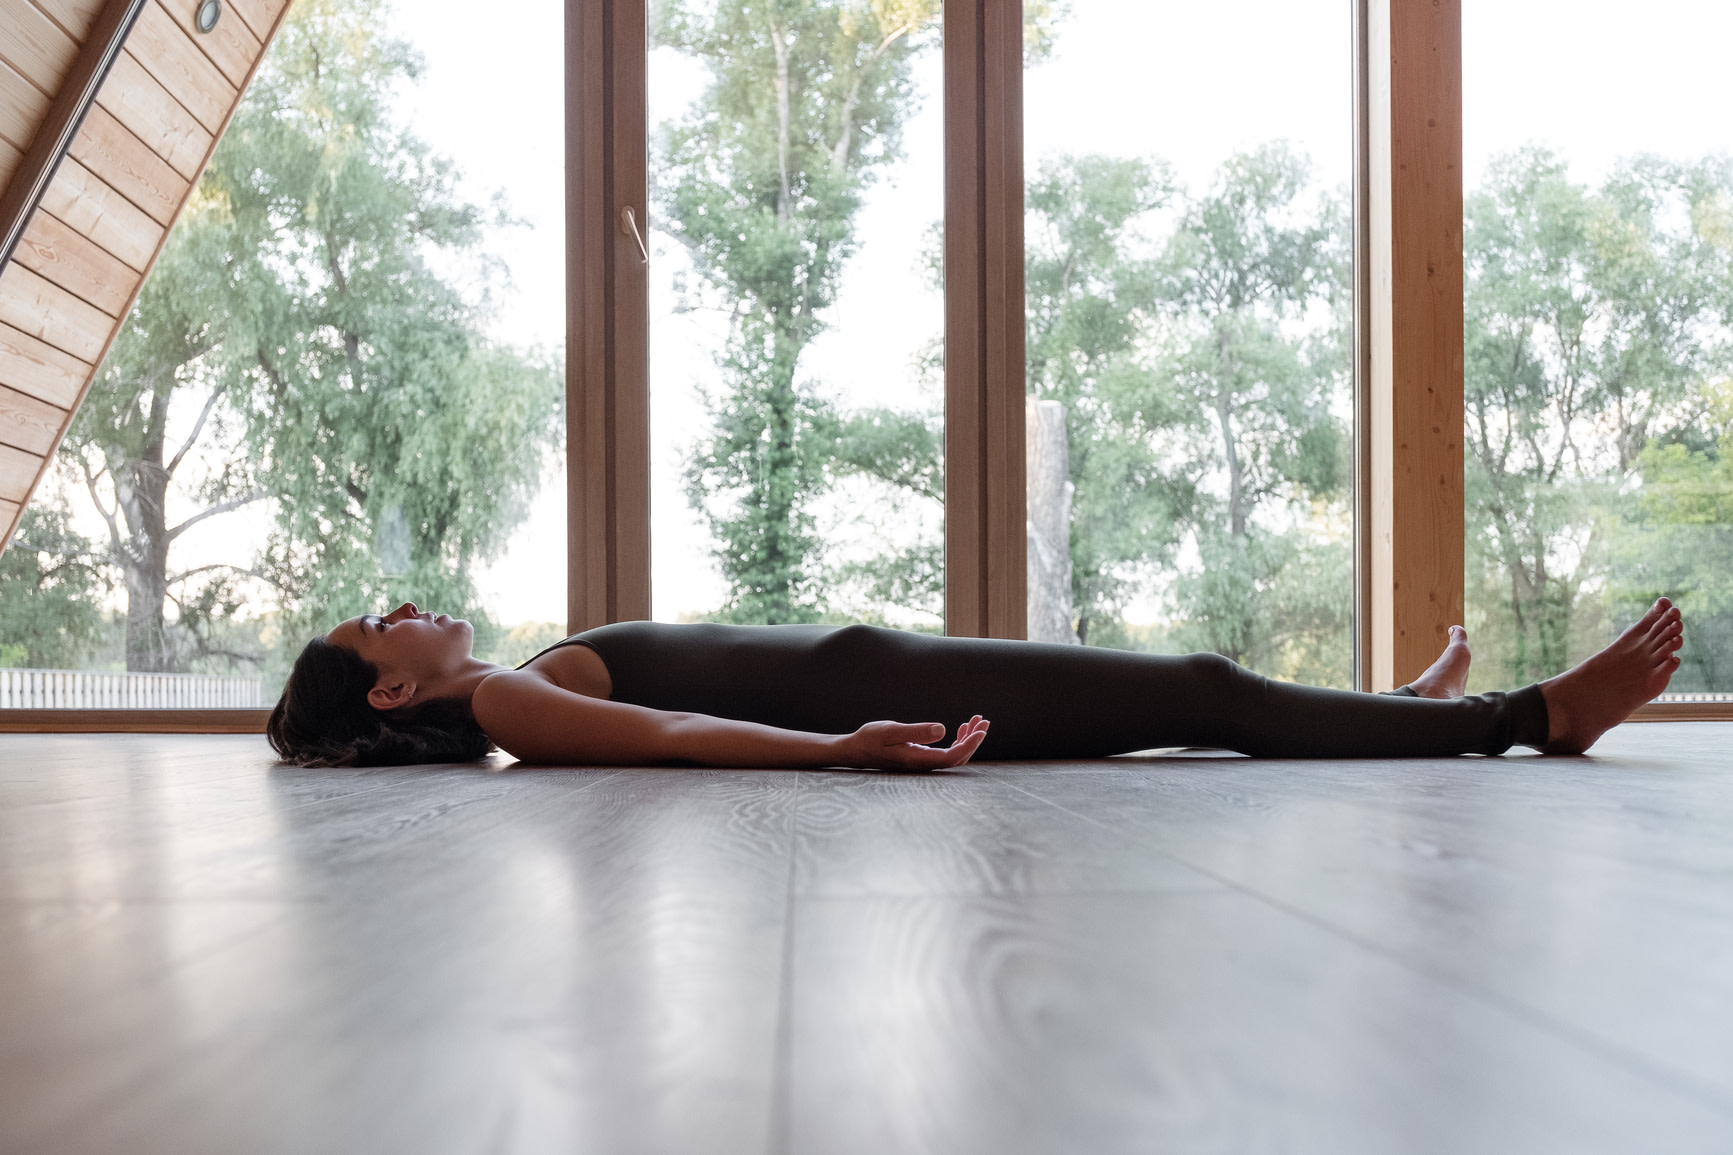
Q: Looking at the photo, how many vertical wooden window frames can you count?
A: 3